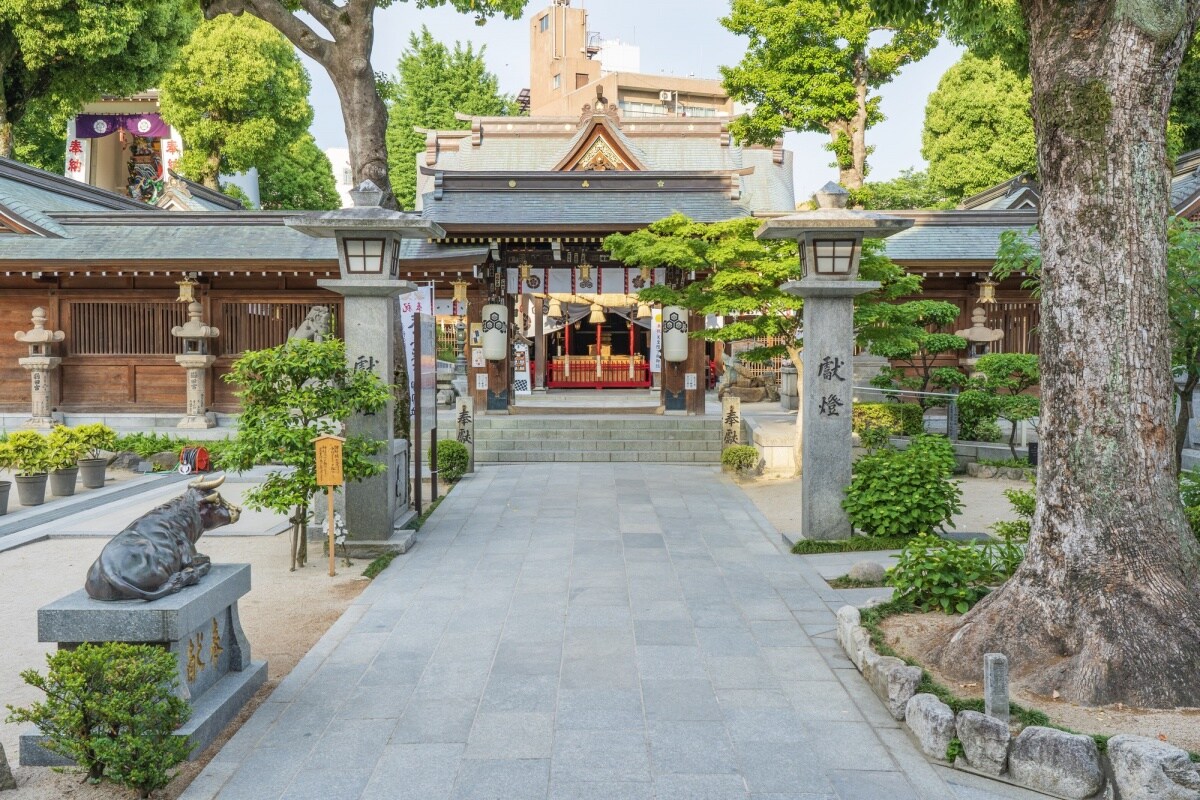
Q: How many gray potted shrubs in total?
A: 4